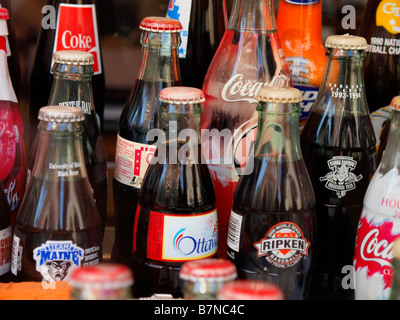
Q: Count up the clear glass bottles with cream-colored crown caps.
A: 4